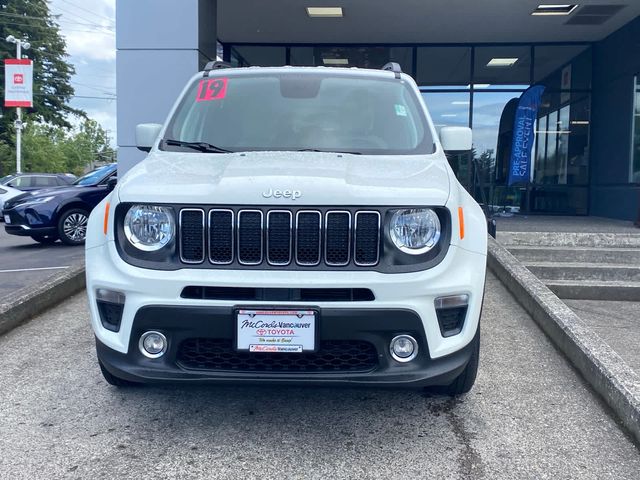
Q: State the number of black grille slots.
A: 7